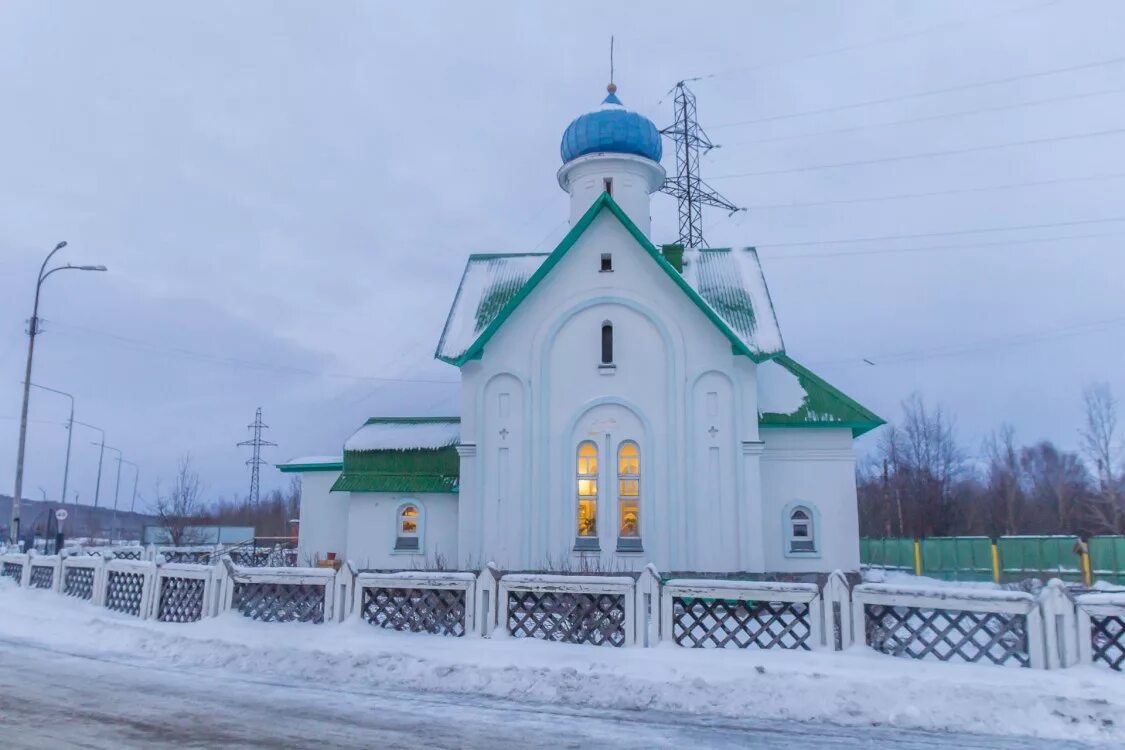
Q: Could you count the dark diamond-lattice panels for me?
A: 11